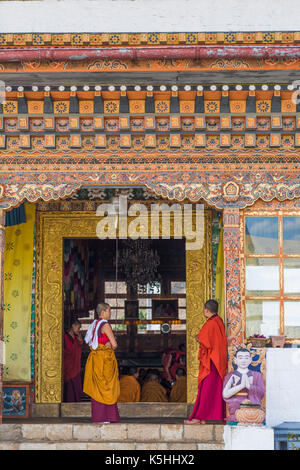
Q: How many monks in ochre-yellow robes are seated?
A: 3